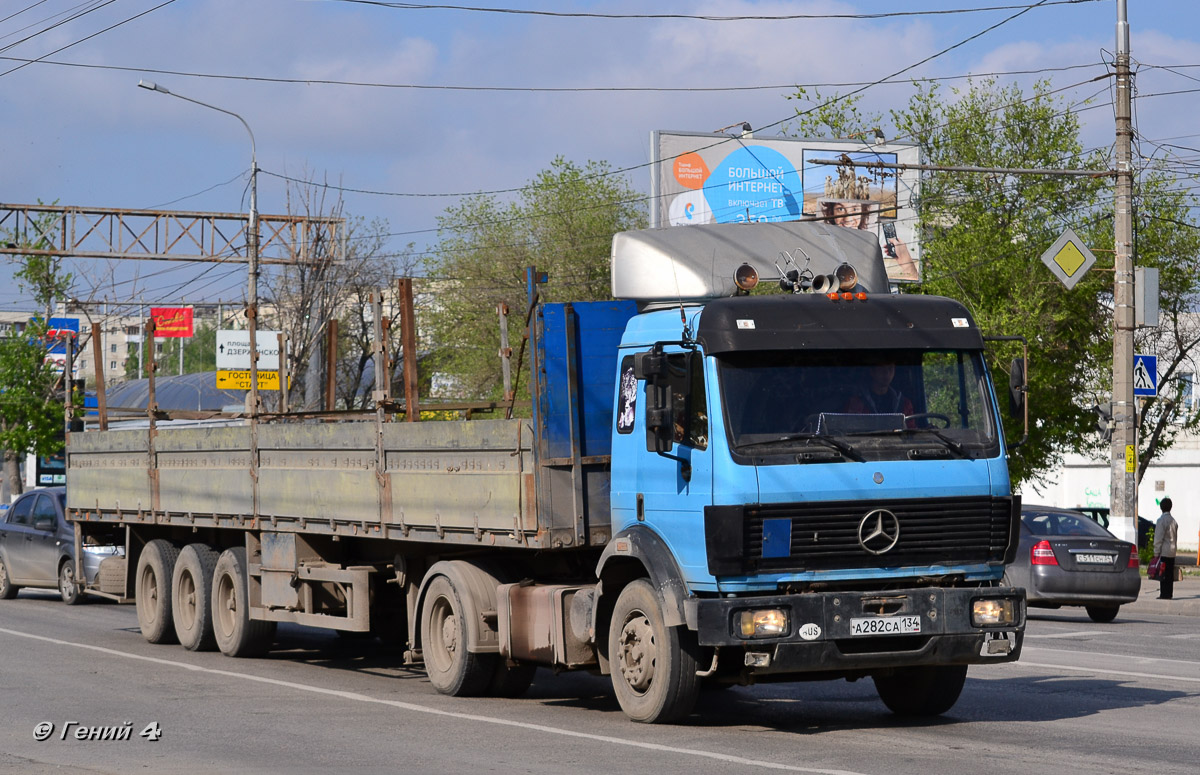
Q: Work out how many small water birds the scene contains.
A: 0